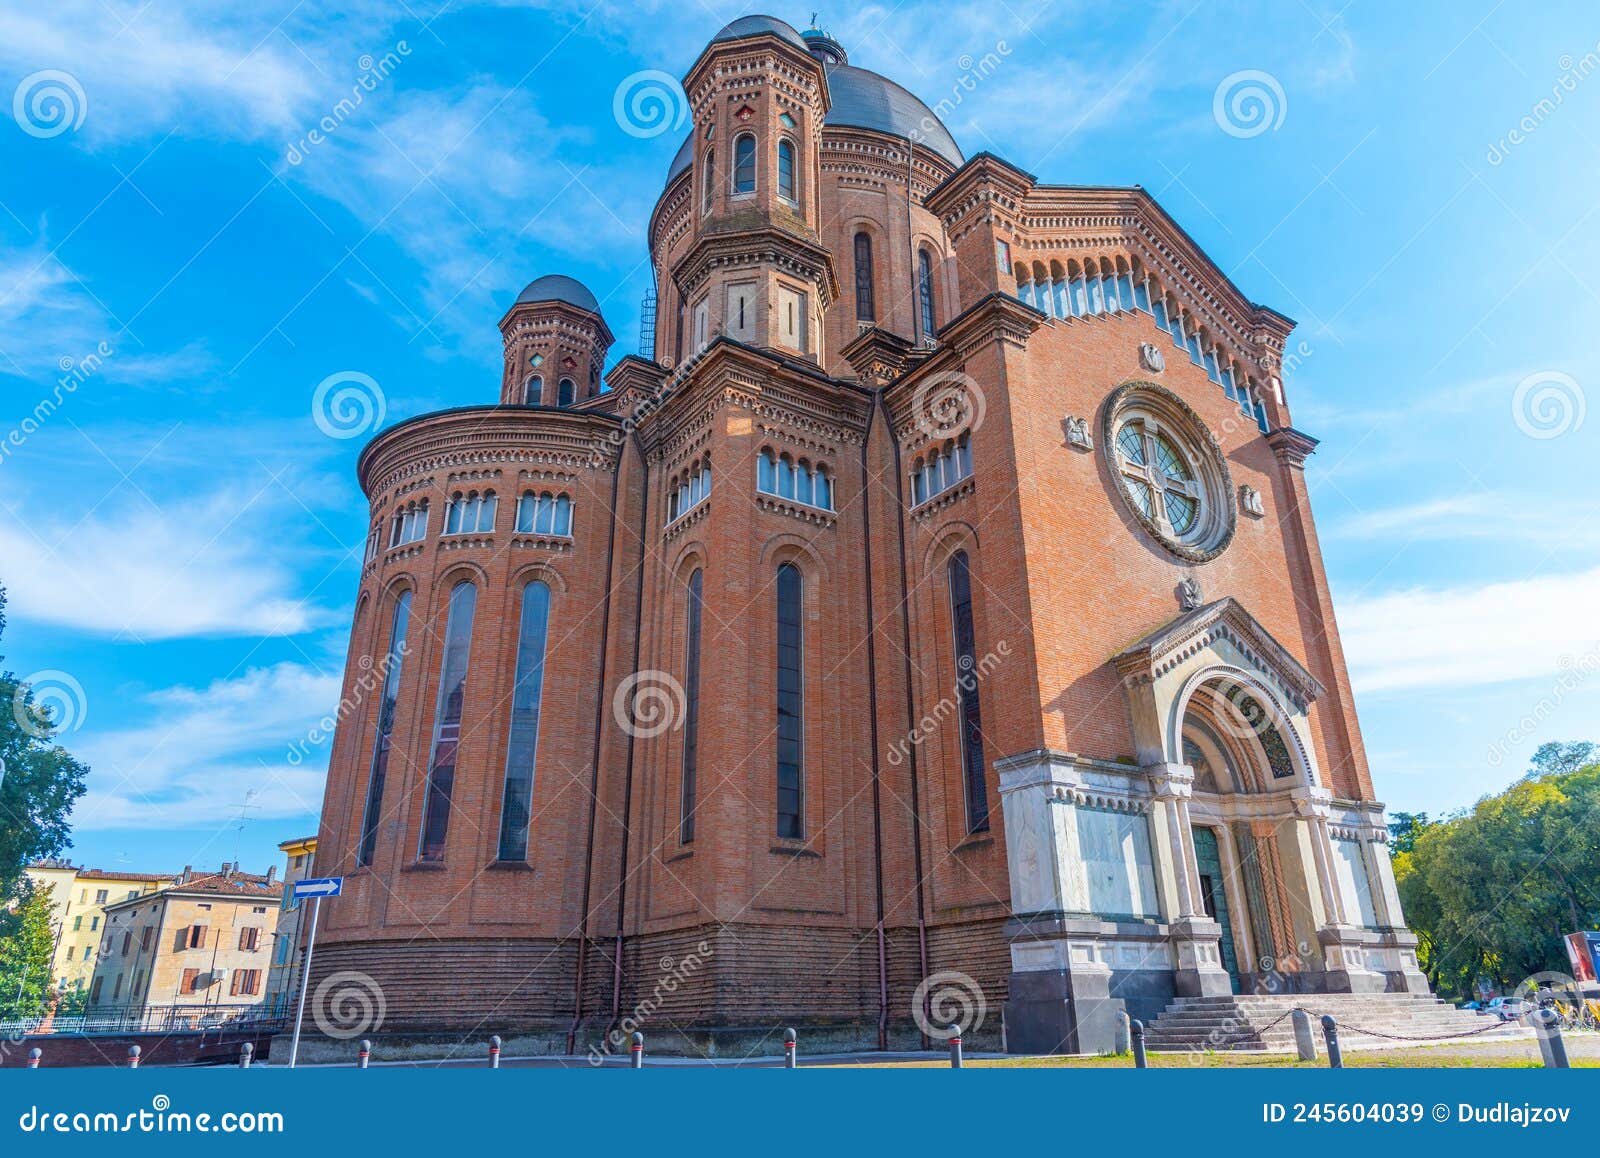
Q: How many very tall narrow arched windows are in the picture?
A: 6